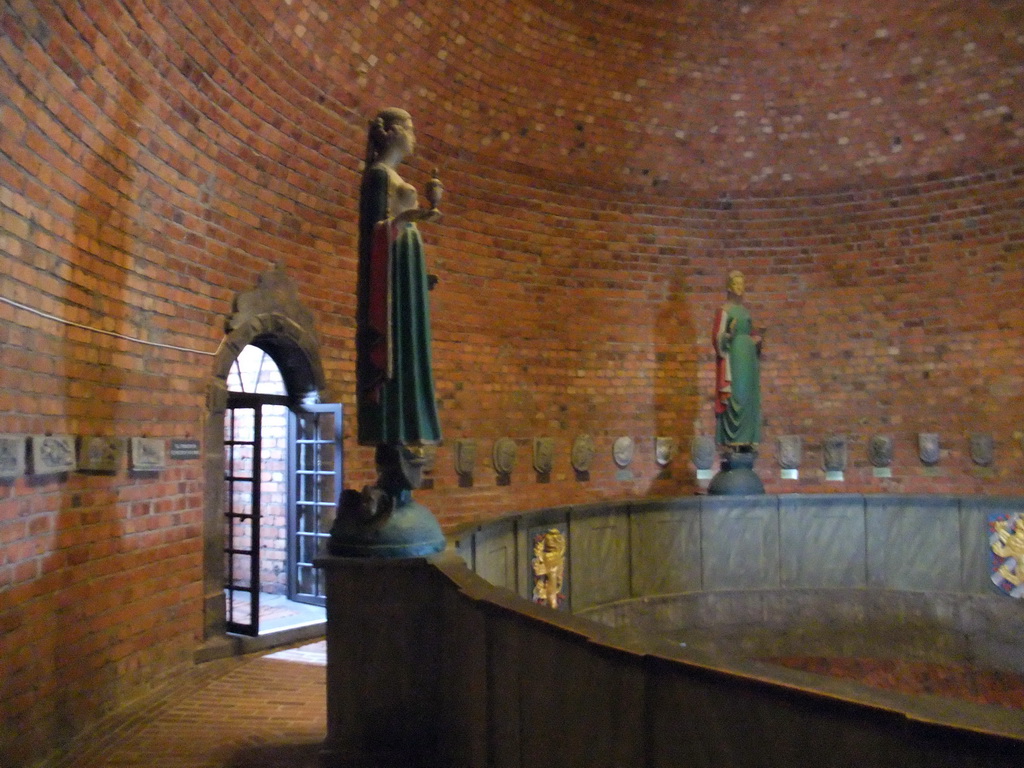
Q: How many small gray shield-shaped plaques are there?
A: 12